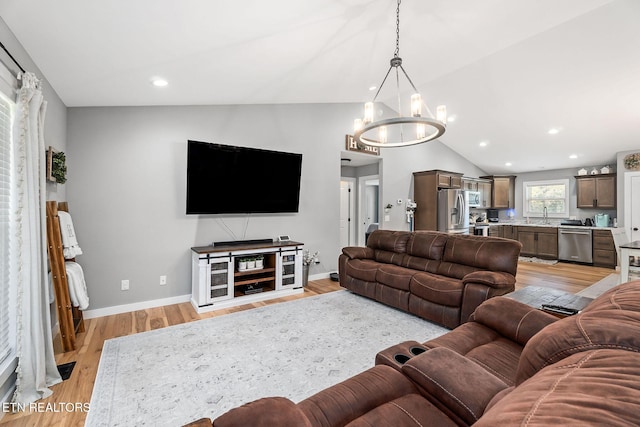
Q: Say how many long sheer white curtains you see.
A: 1